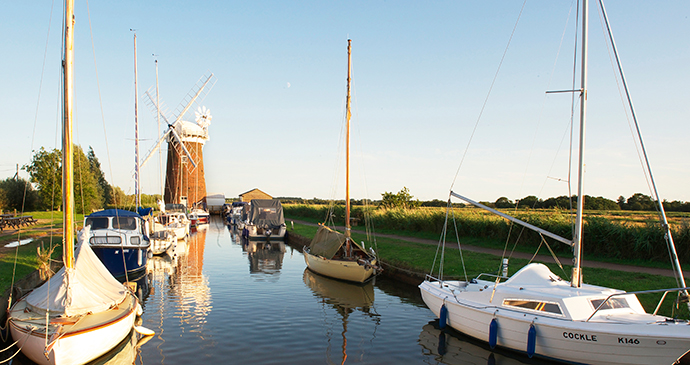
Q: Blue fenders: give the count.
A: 3